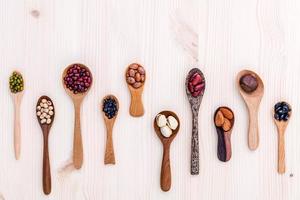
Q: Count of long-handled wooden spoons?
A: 8